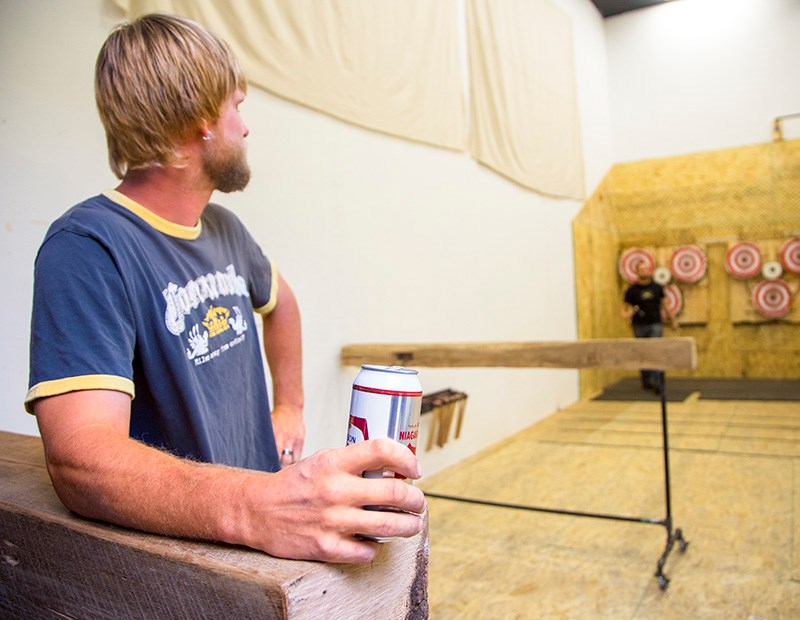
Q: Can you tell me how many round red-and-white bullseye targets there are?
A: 6